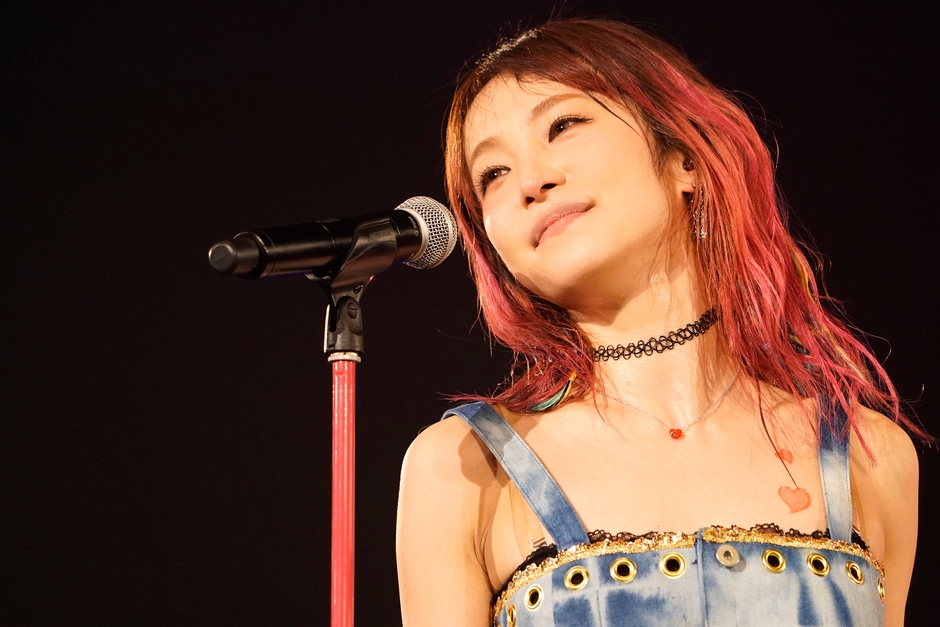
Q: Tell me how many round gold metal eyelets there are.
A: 9